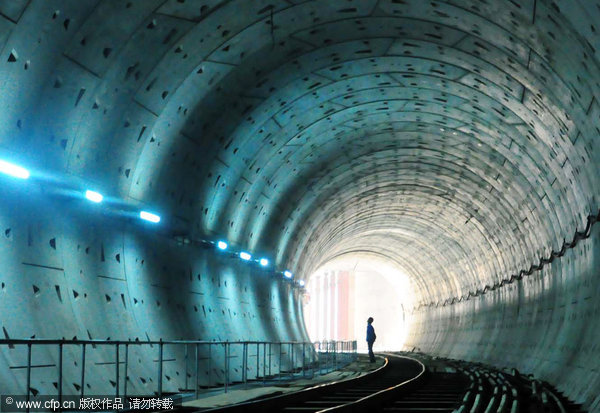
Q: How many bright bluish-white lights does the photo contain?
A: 8